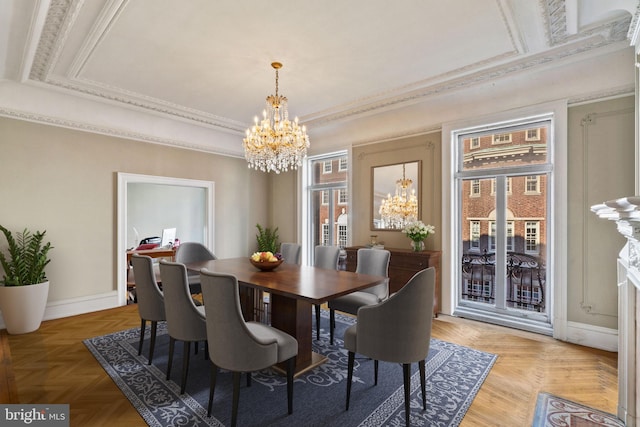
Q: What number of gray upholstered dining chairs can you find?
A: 8